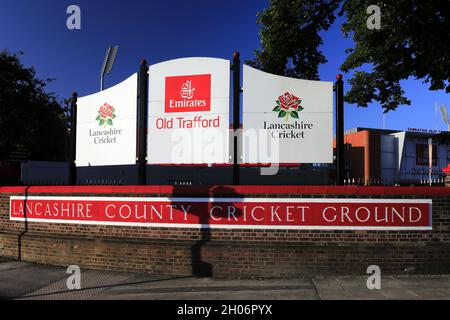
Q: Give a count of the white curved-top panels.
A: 3